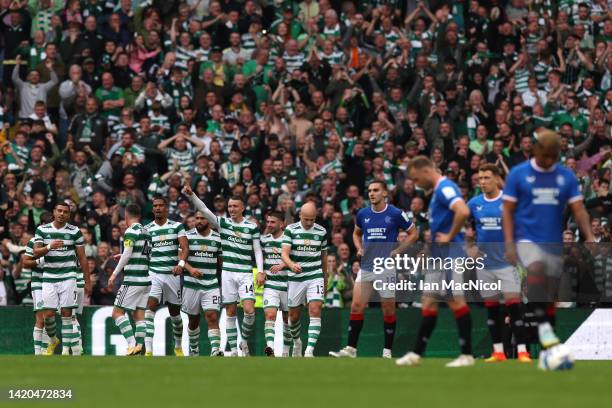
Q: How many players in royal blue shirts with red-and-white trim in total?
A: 4